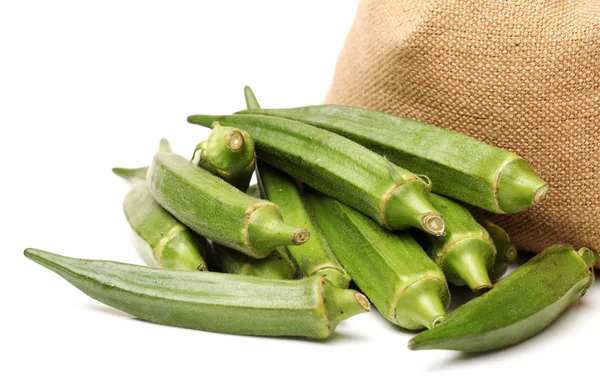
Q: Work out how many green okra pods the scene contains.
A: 12